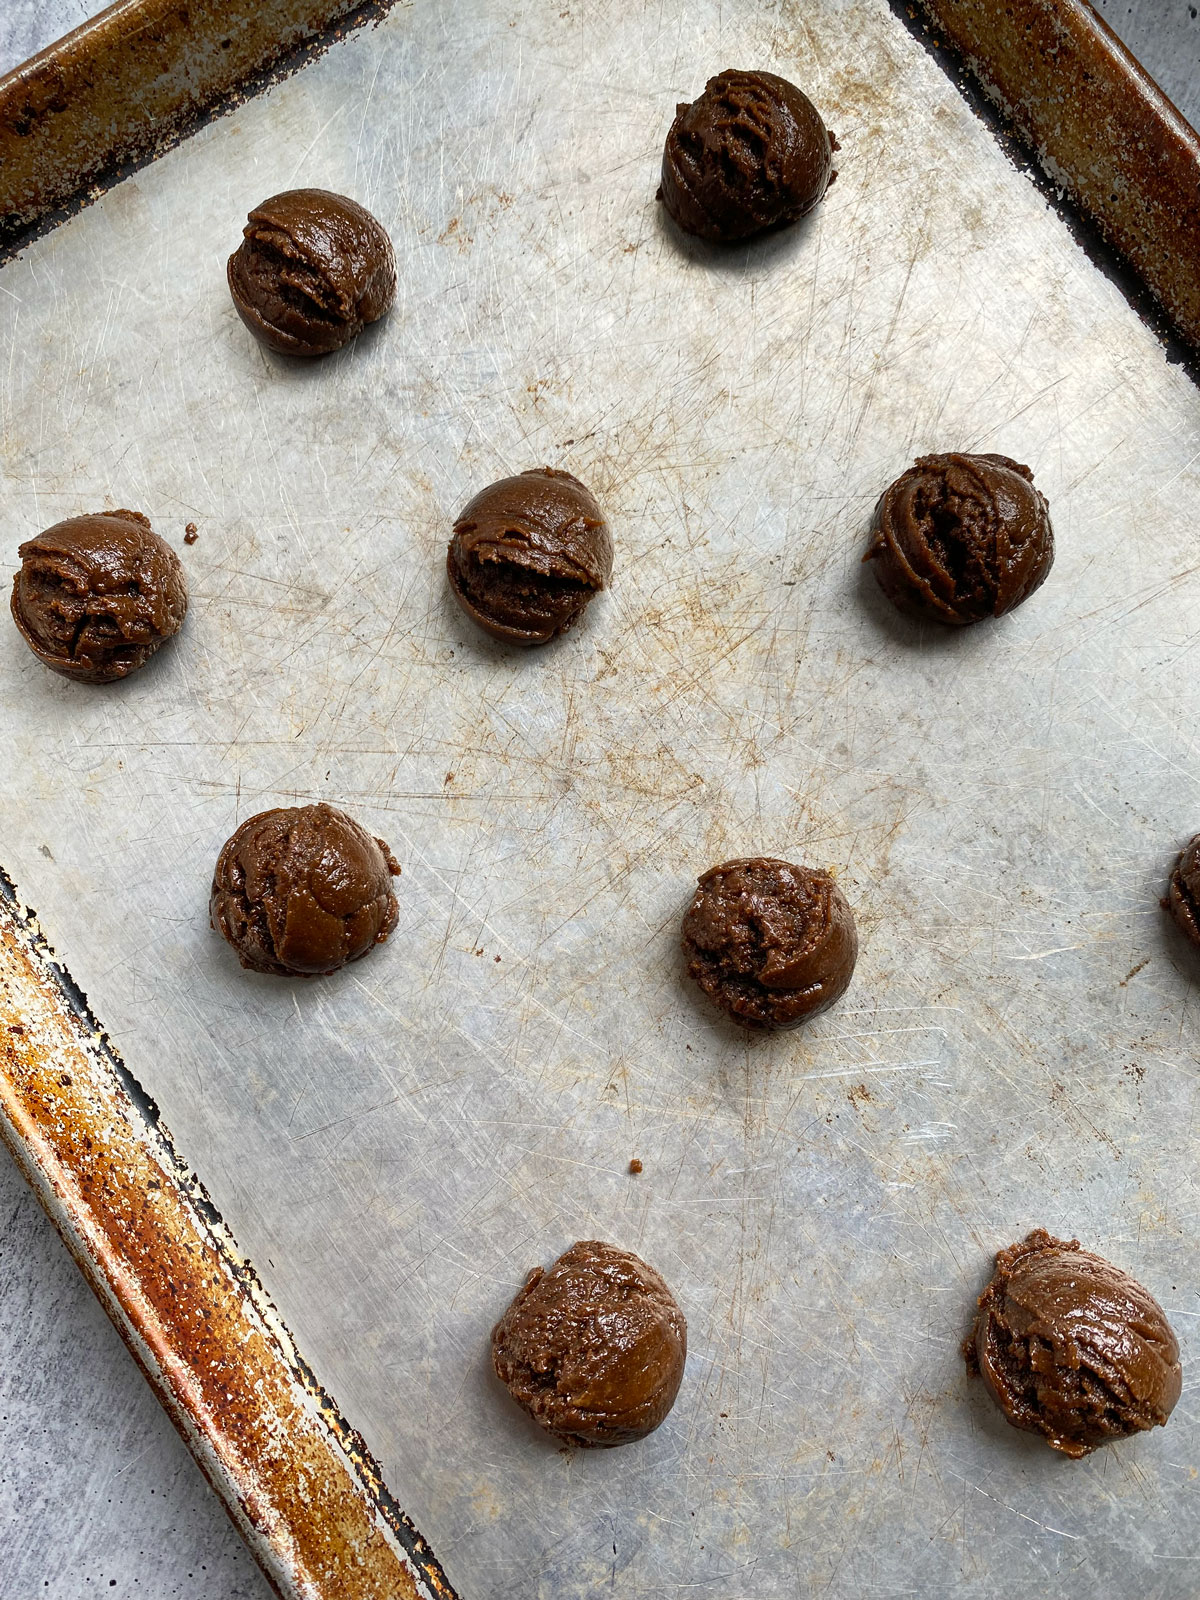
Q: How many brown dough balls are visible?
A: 10